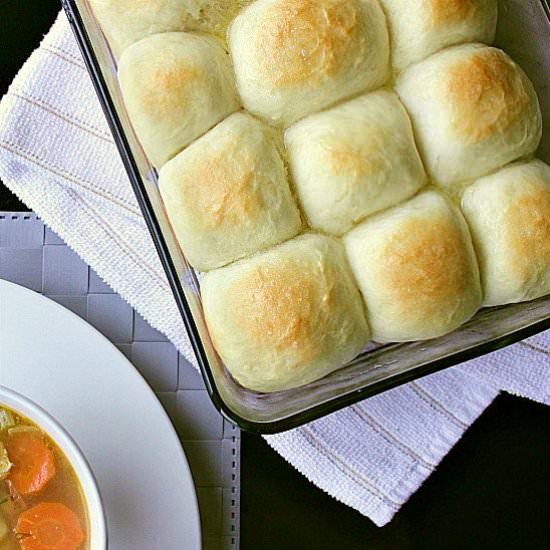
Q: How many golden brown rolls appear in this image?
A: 10